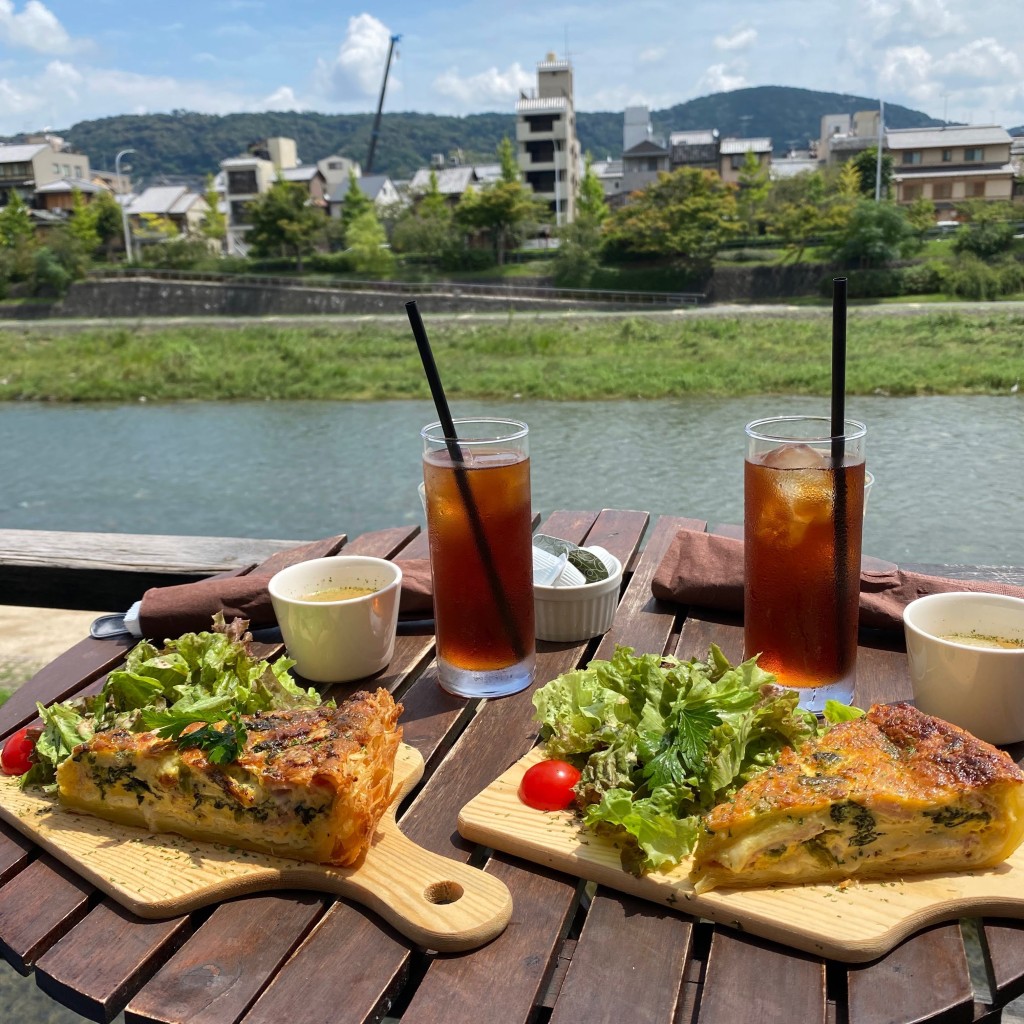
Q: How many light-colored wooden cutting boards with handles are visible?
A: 2